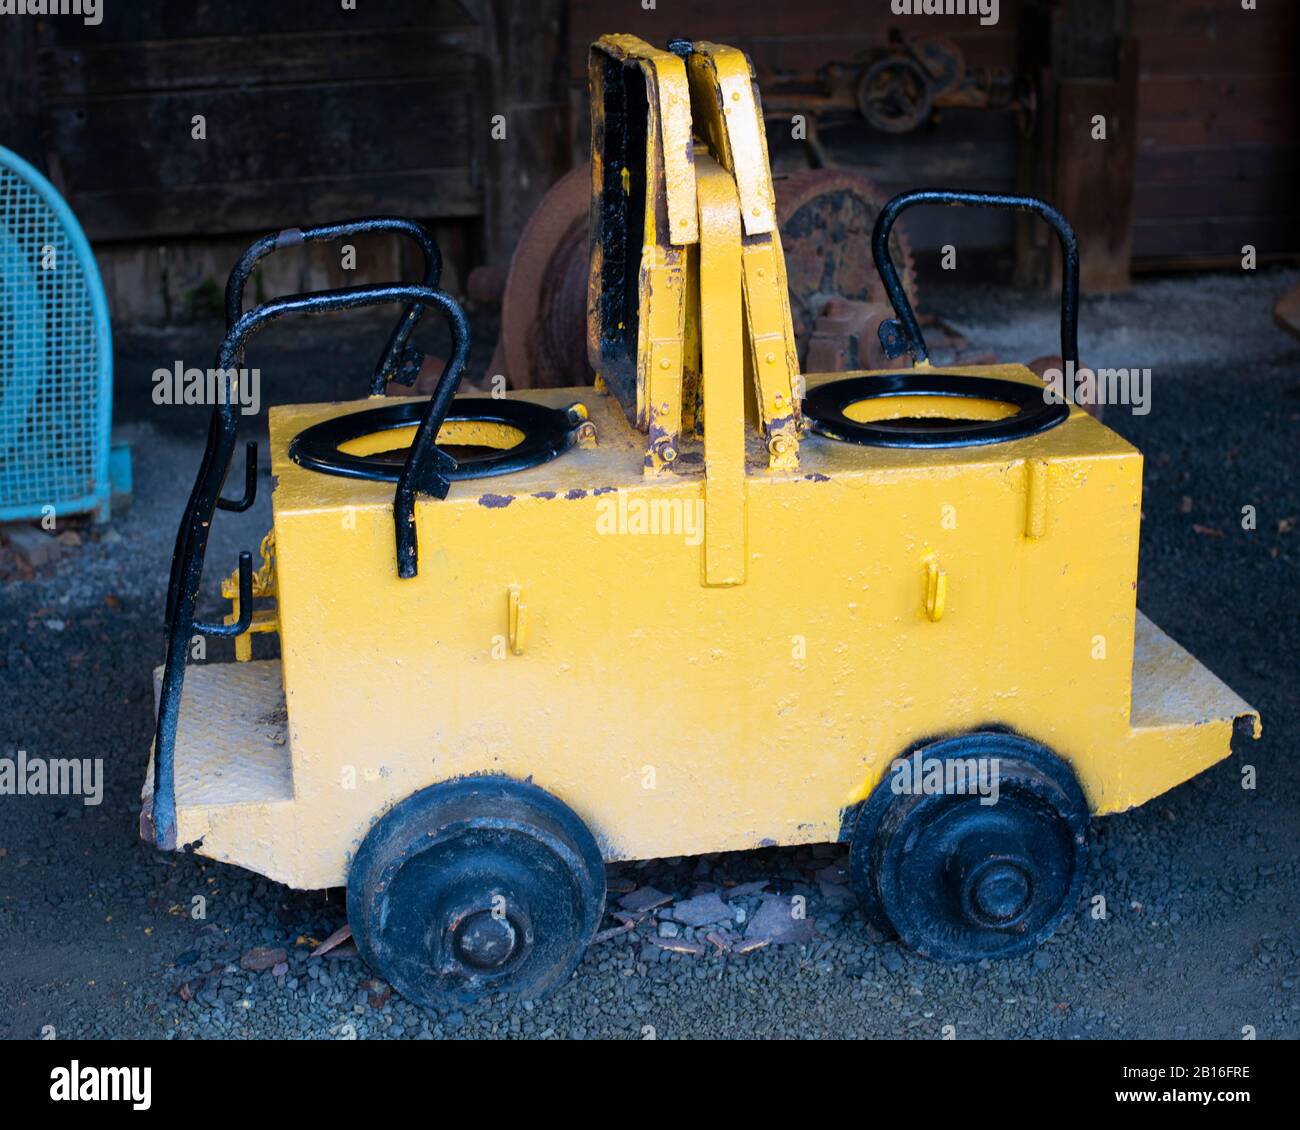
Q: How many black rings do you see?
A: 2